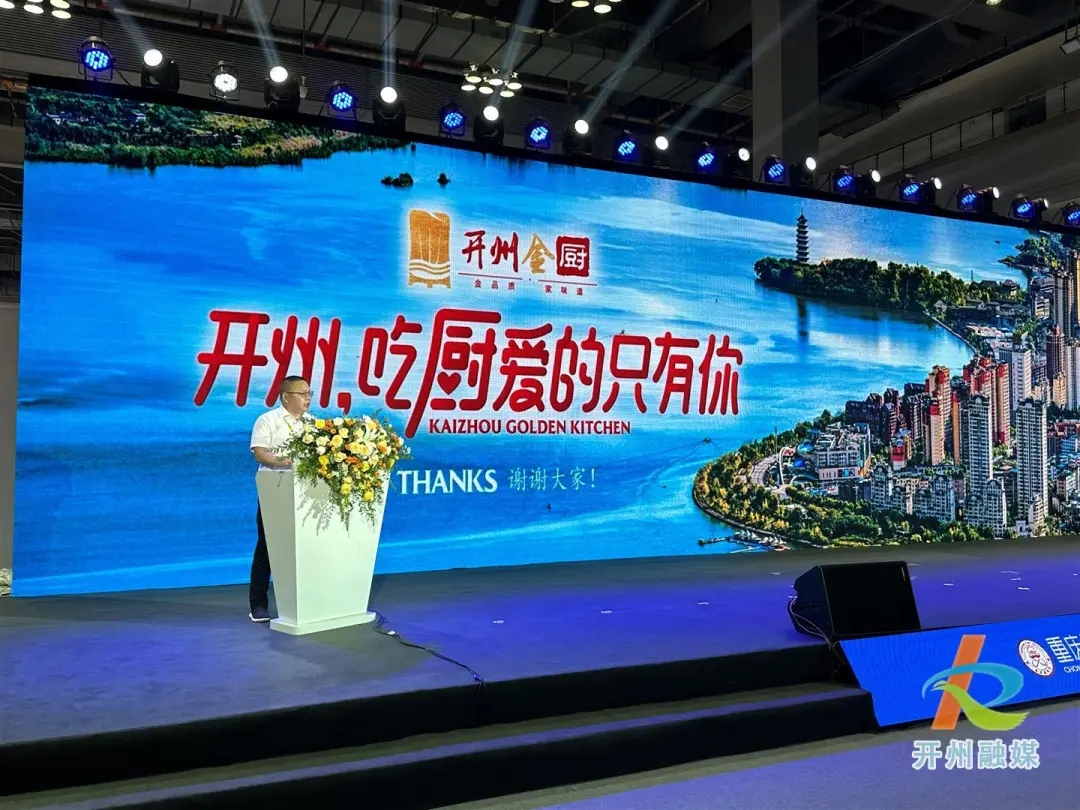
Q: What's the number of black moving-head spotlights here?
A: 12